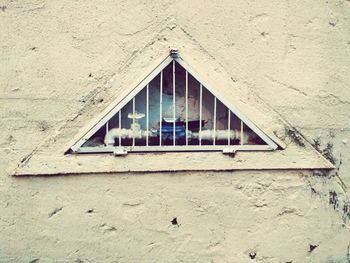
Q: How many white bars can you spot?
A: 11